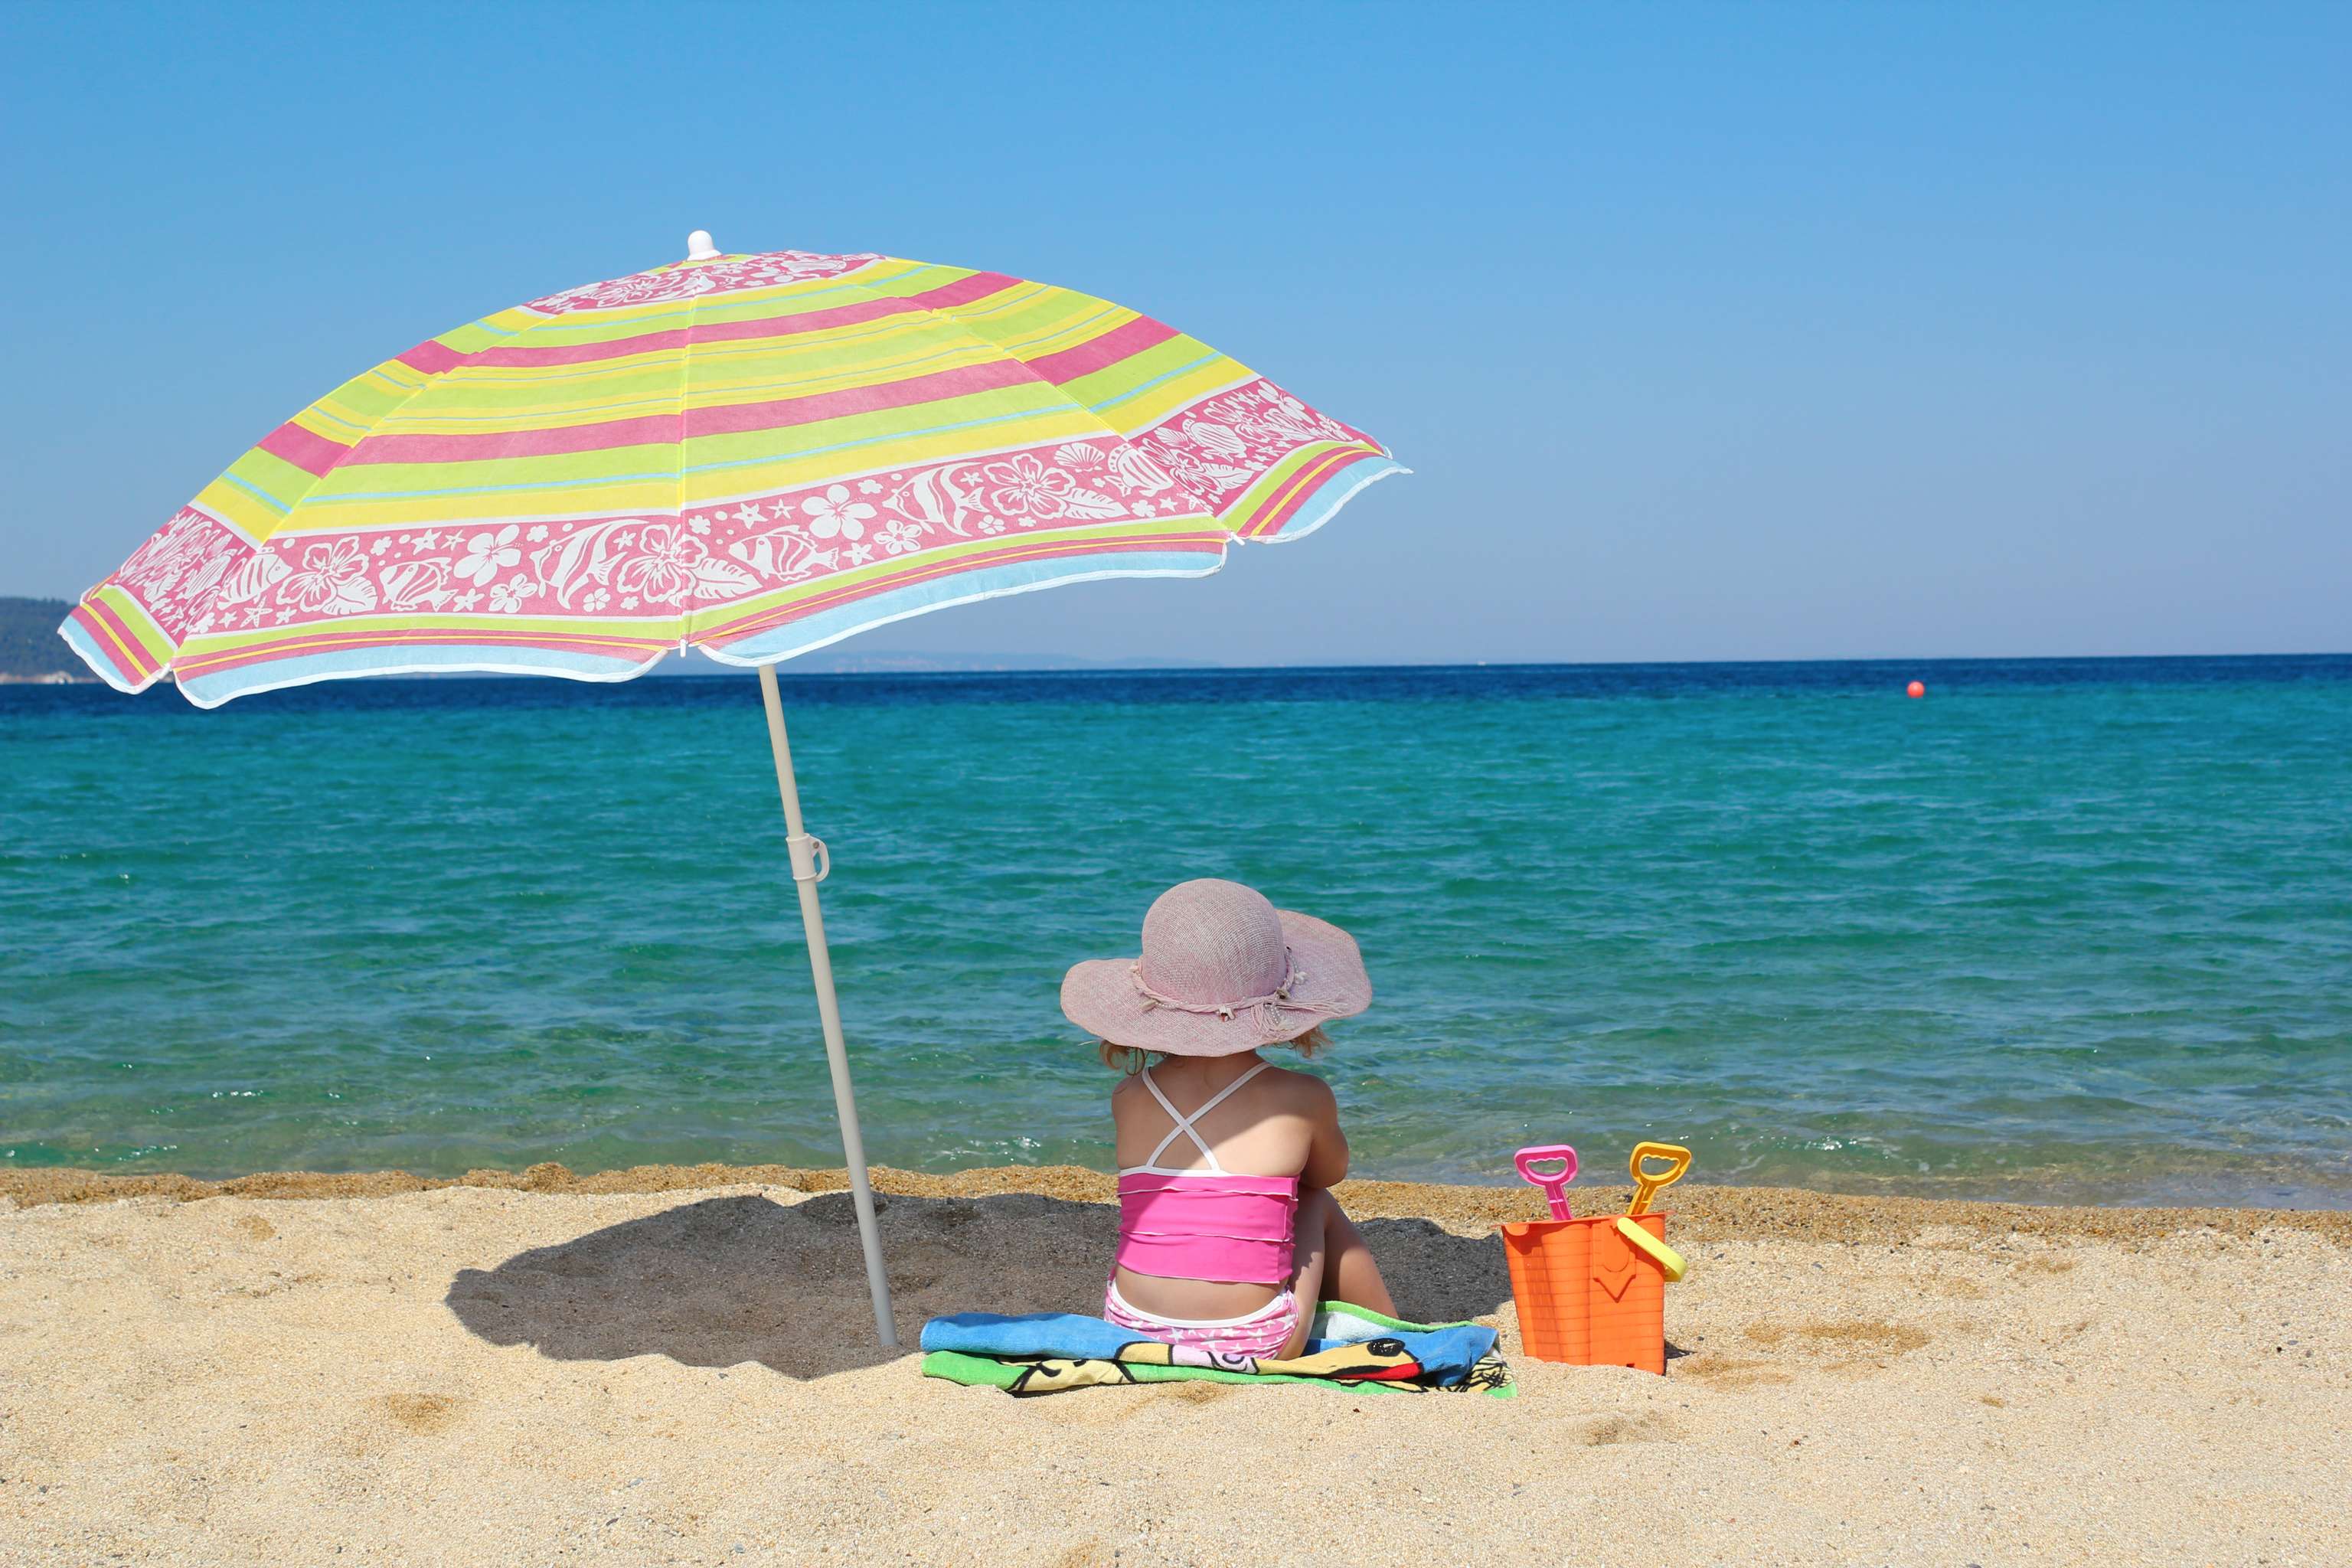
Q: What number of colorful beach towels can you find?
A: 1